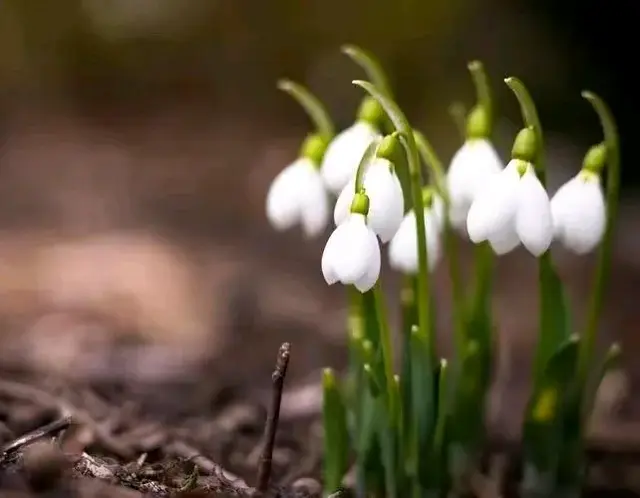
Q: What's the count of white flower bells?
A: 8